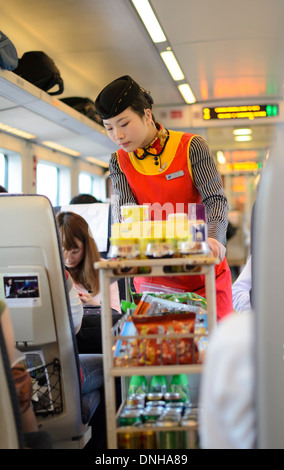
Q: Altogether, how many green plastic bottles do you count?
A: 3